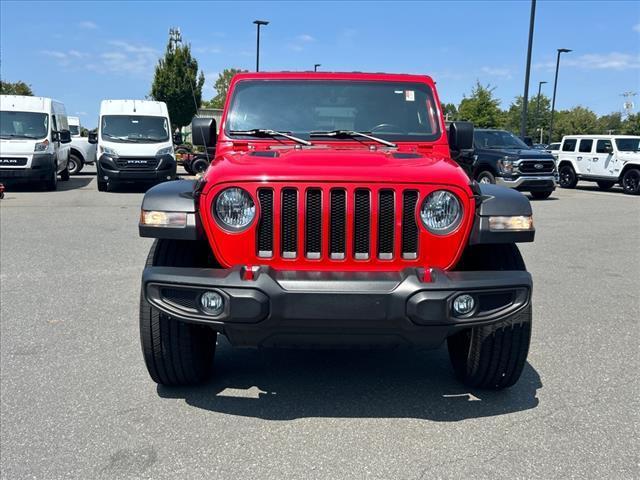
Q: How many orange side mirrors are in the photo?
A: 0